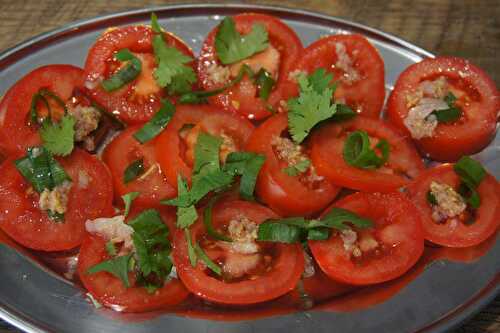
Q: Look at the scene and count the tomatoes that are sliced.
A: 14